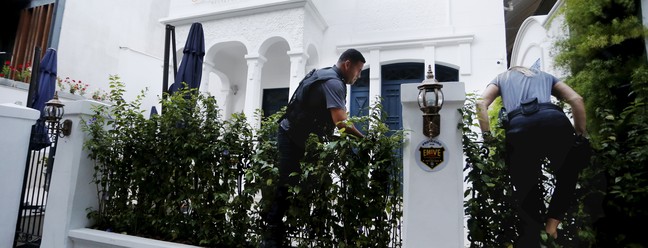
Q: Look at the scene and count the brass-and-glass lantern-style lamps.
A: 2